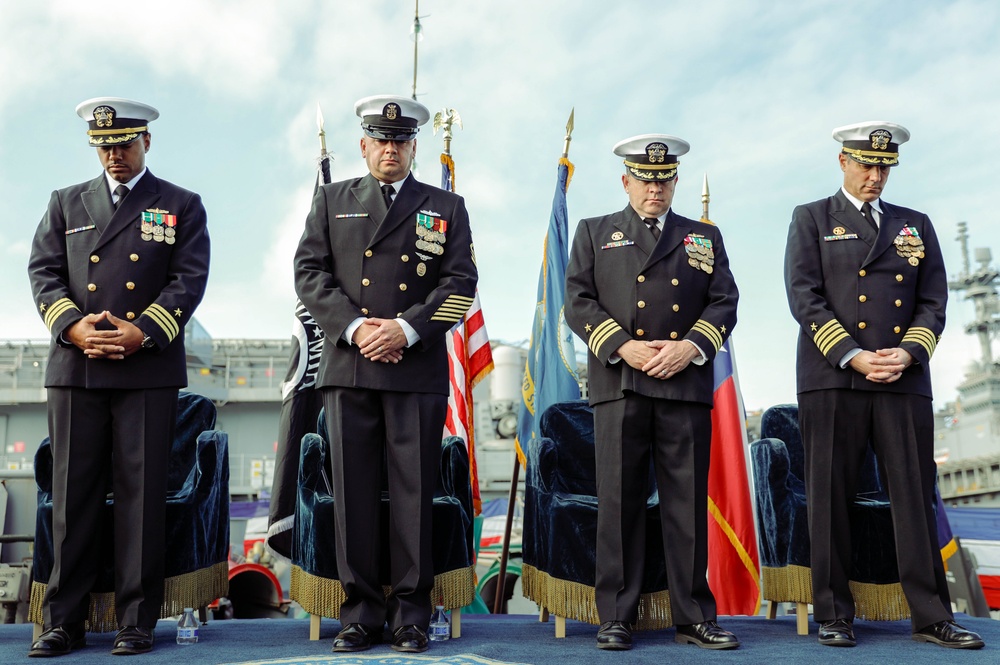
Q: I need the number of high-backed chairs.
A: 4